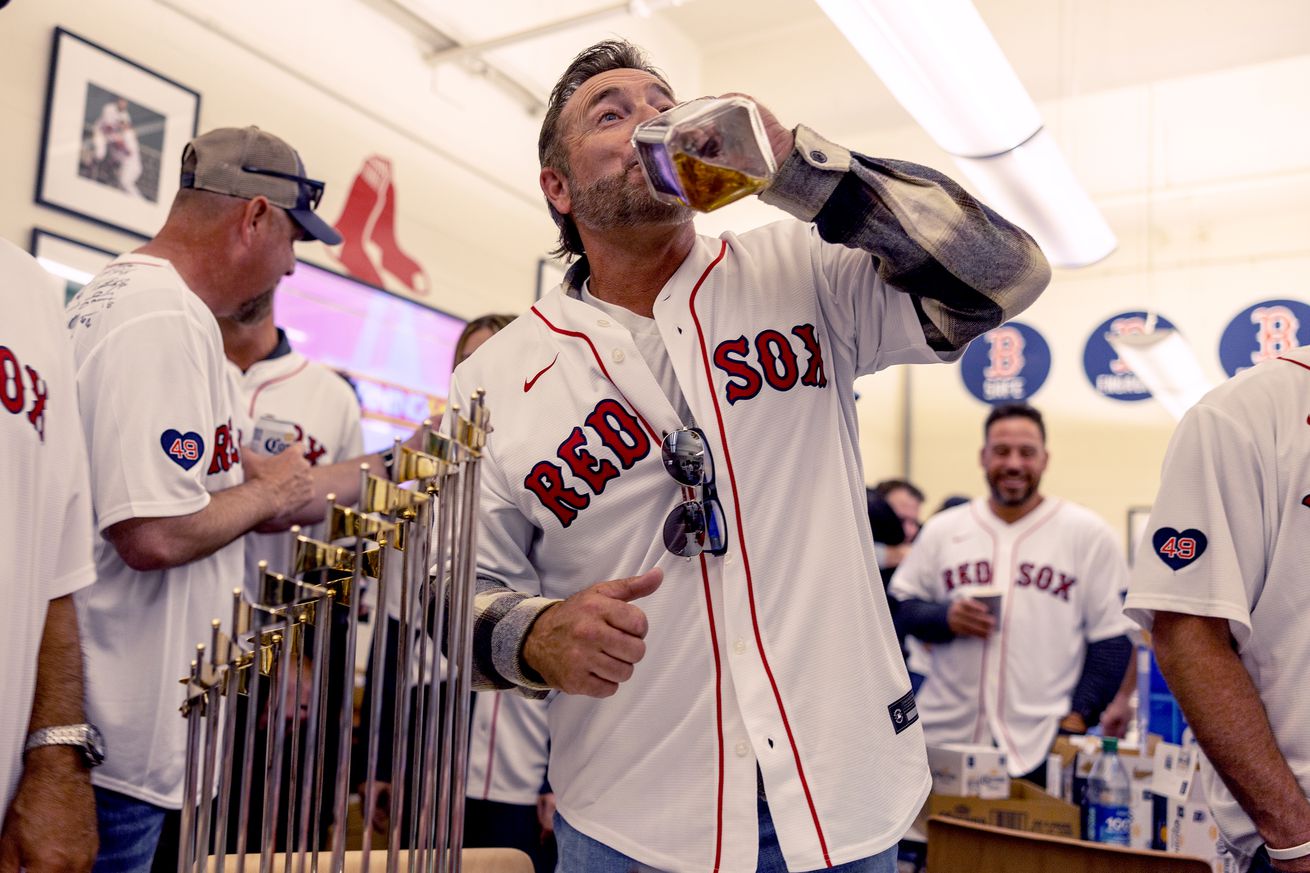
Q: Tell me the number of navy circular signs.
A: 3